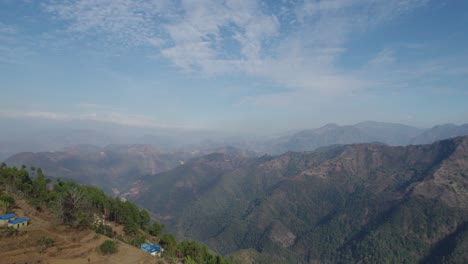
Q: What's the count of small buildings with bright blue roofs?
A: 3